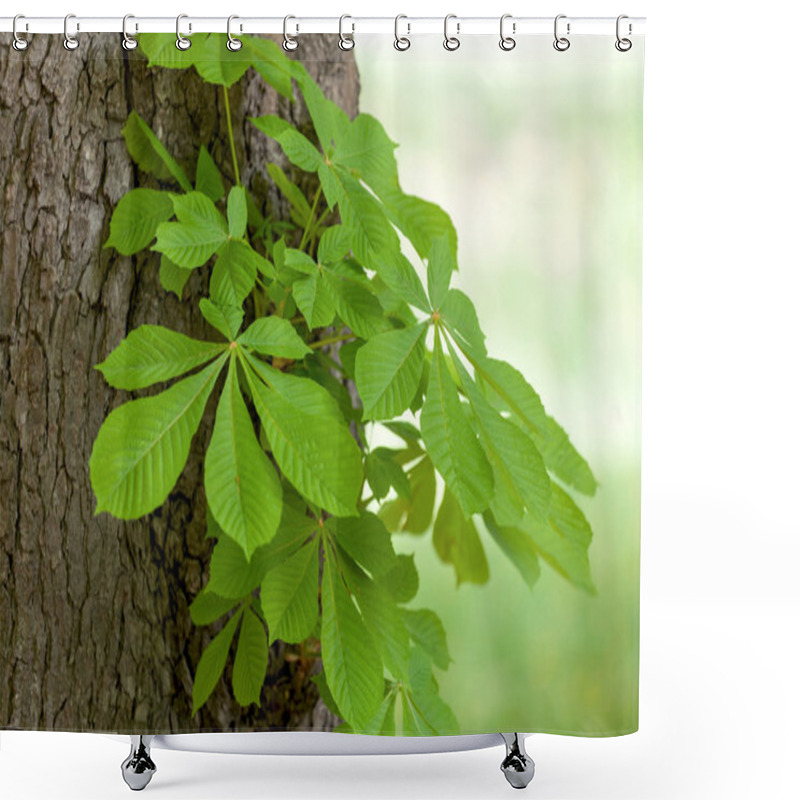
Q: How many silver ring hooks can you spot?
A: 12